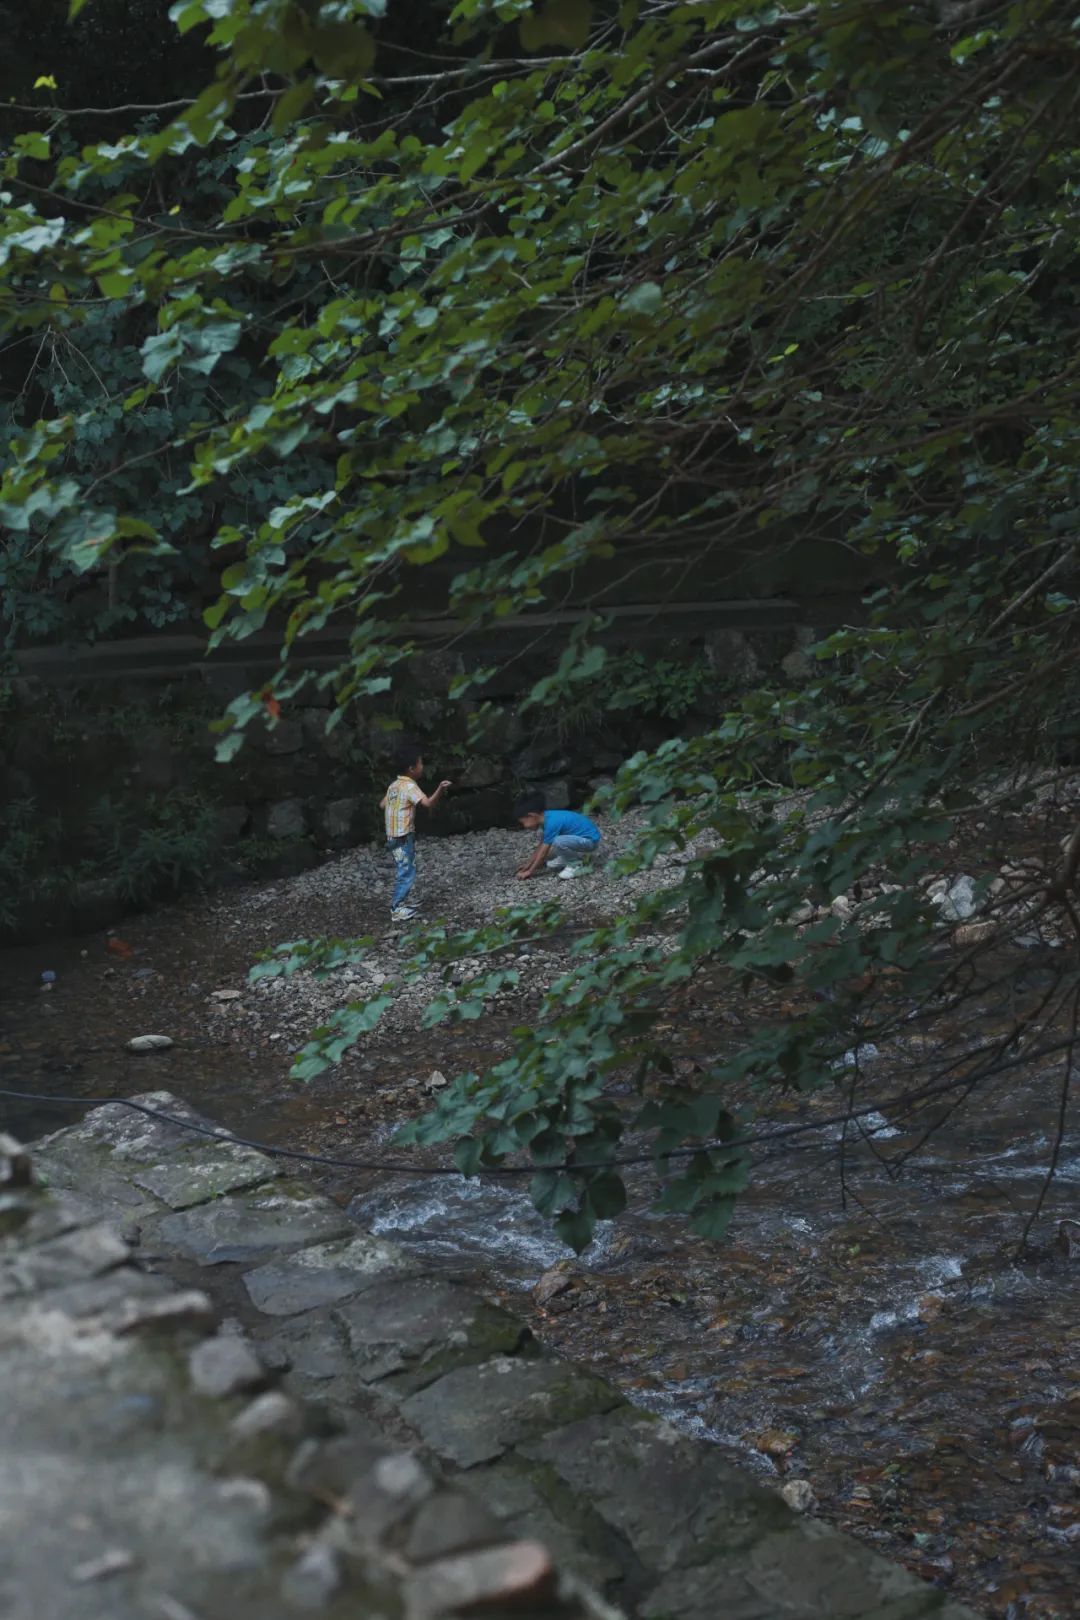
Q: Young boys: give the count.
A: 2